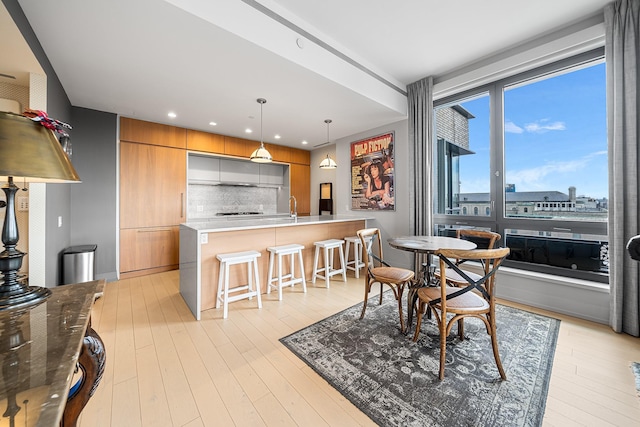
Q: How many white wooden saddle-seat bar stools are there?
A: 4